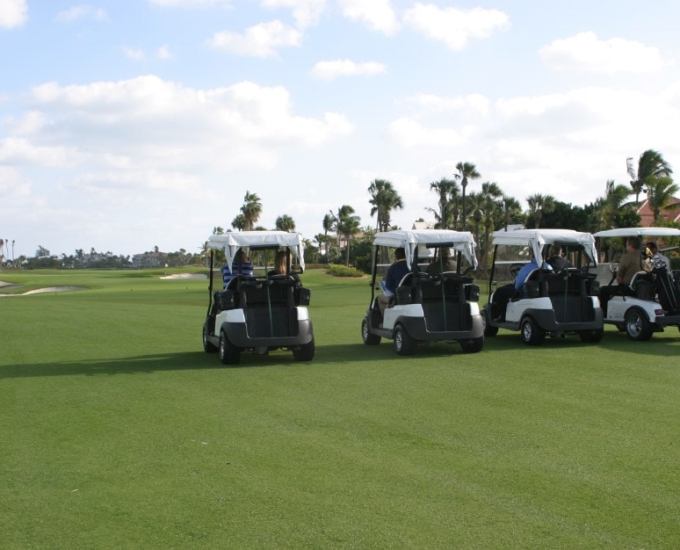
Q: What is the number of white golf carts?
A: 4